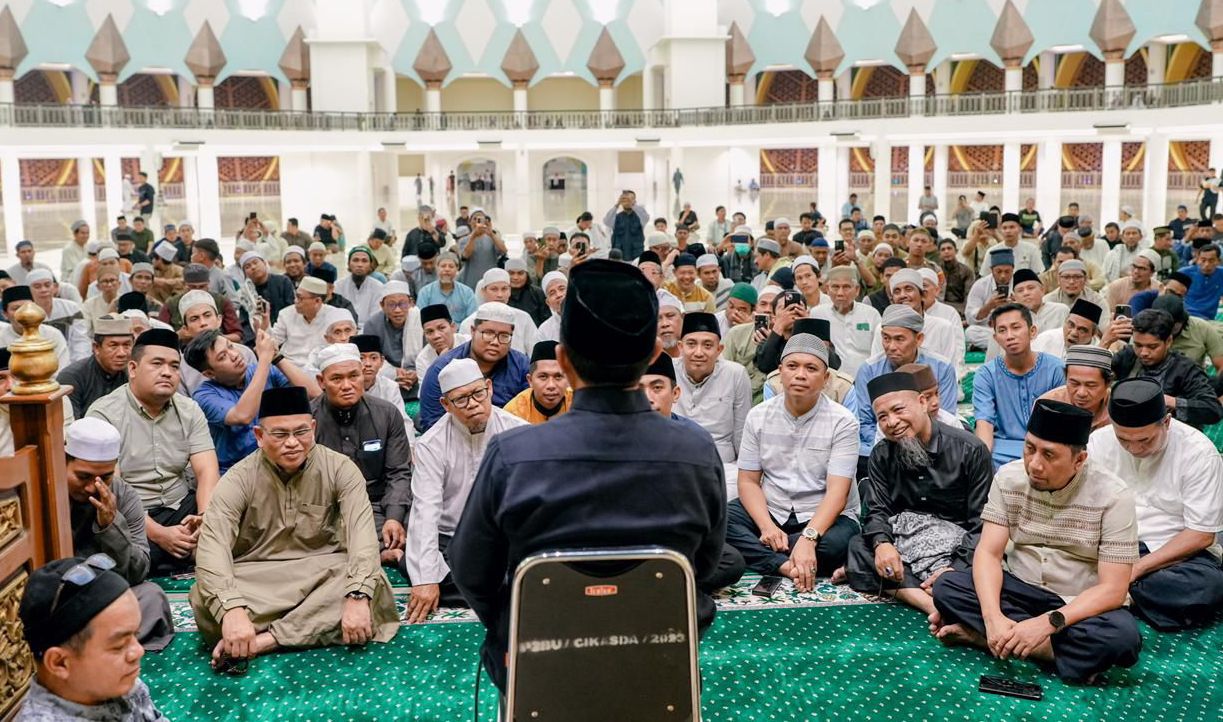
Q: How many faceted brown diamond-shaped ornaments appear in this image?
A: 13